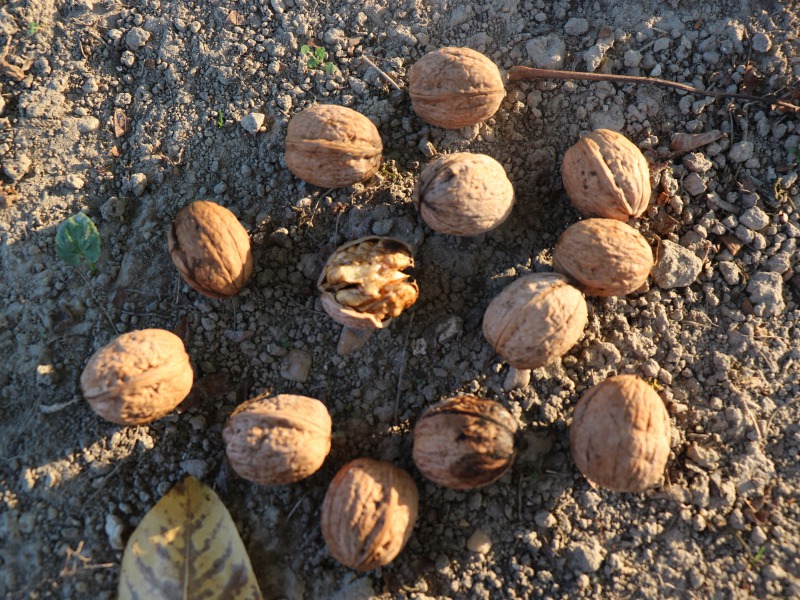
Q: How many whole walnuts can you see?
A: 12